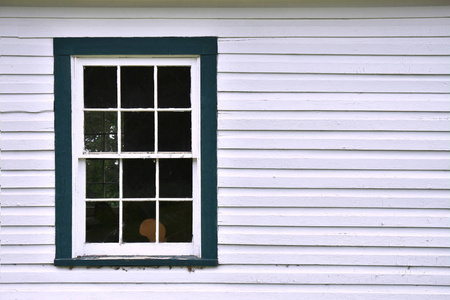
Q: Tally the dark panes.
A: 12